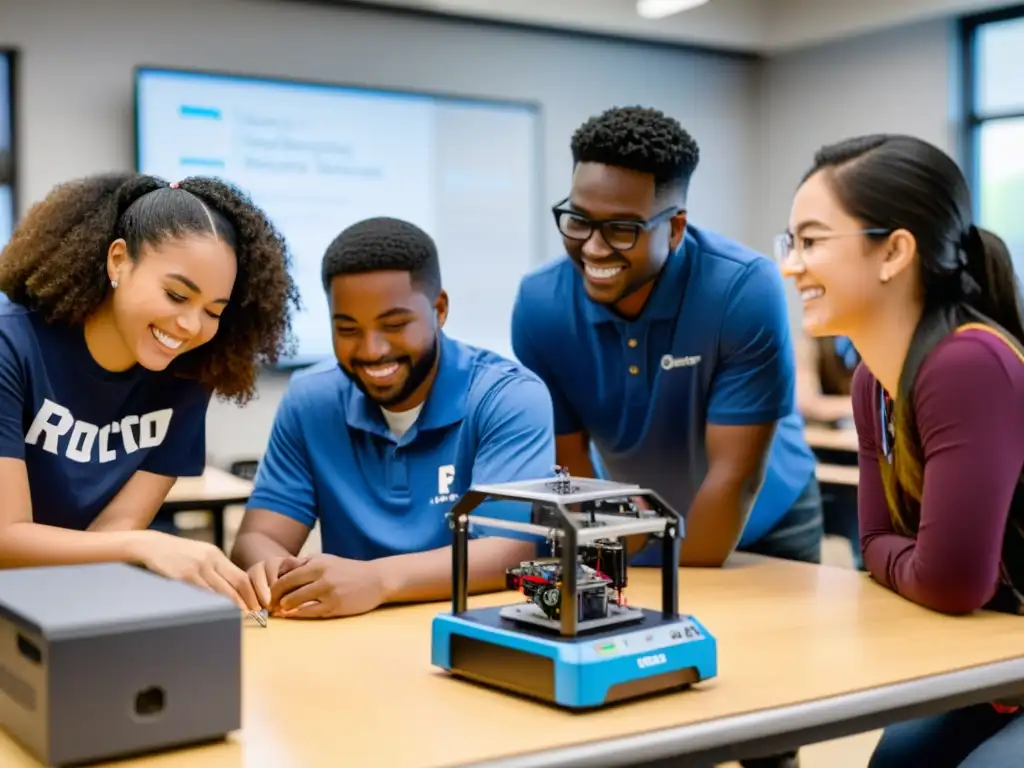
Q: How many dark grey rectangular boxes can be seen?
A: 1